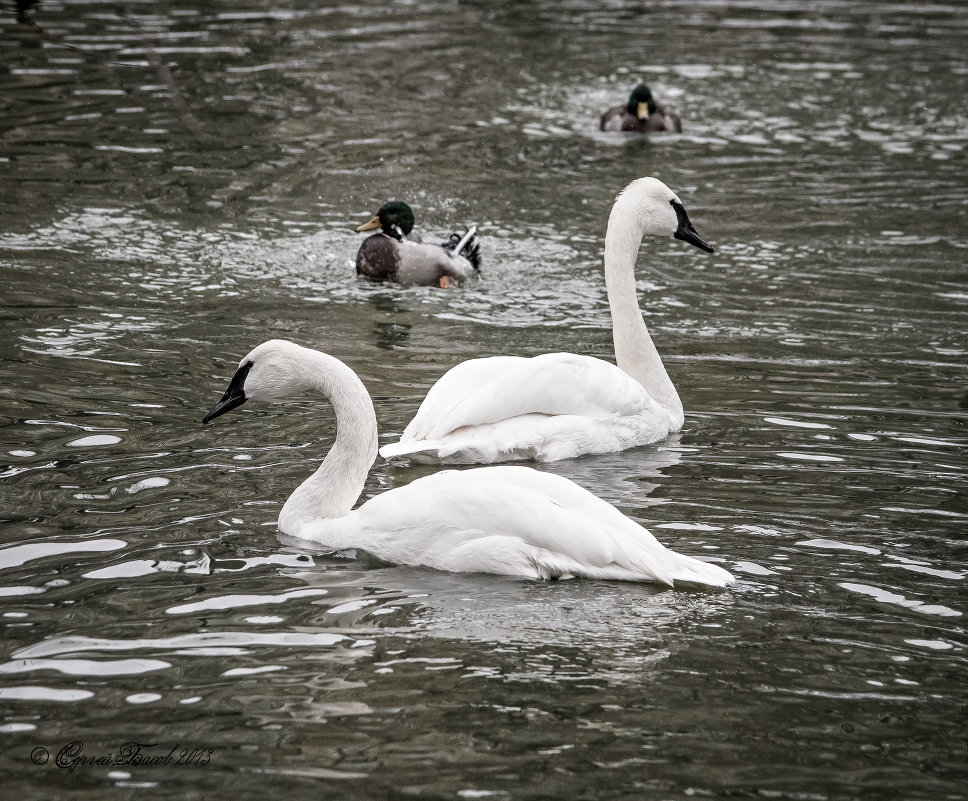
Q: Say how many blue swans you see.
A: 0